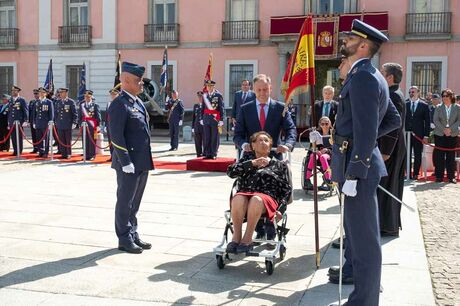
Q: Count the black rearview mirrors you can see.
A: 0